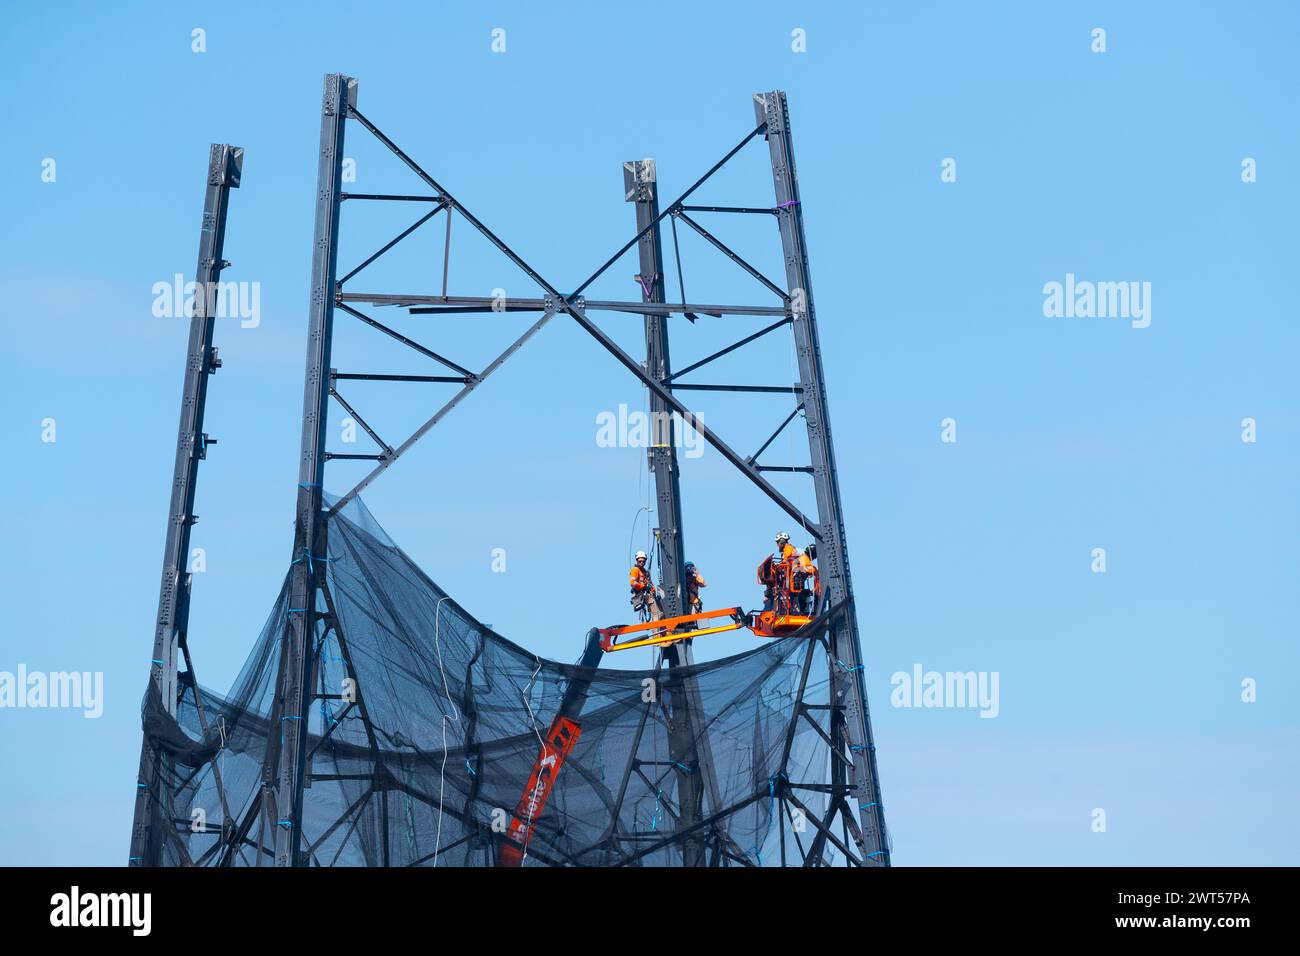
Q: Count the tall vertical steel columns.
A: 4